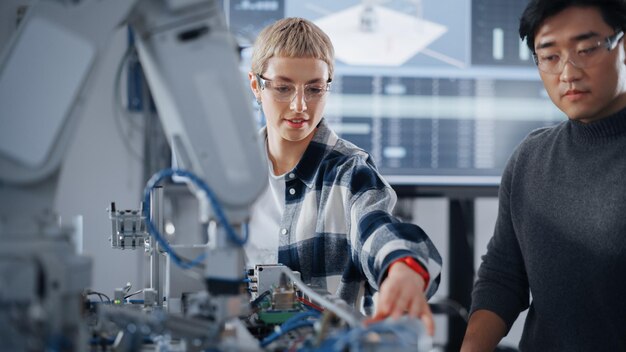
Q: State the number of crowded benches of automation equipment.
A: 1